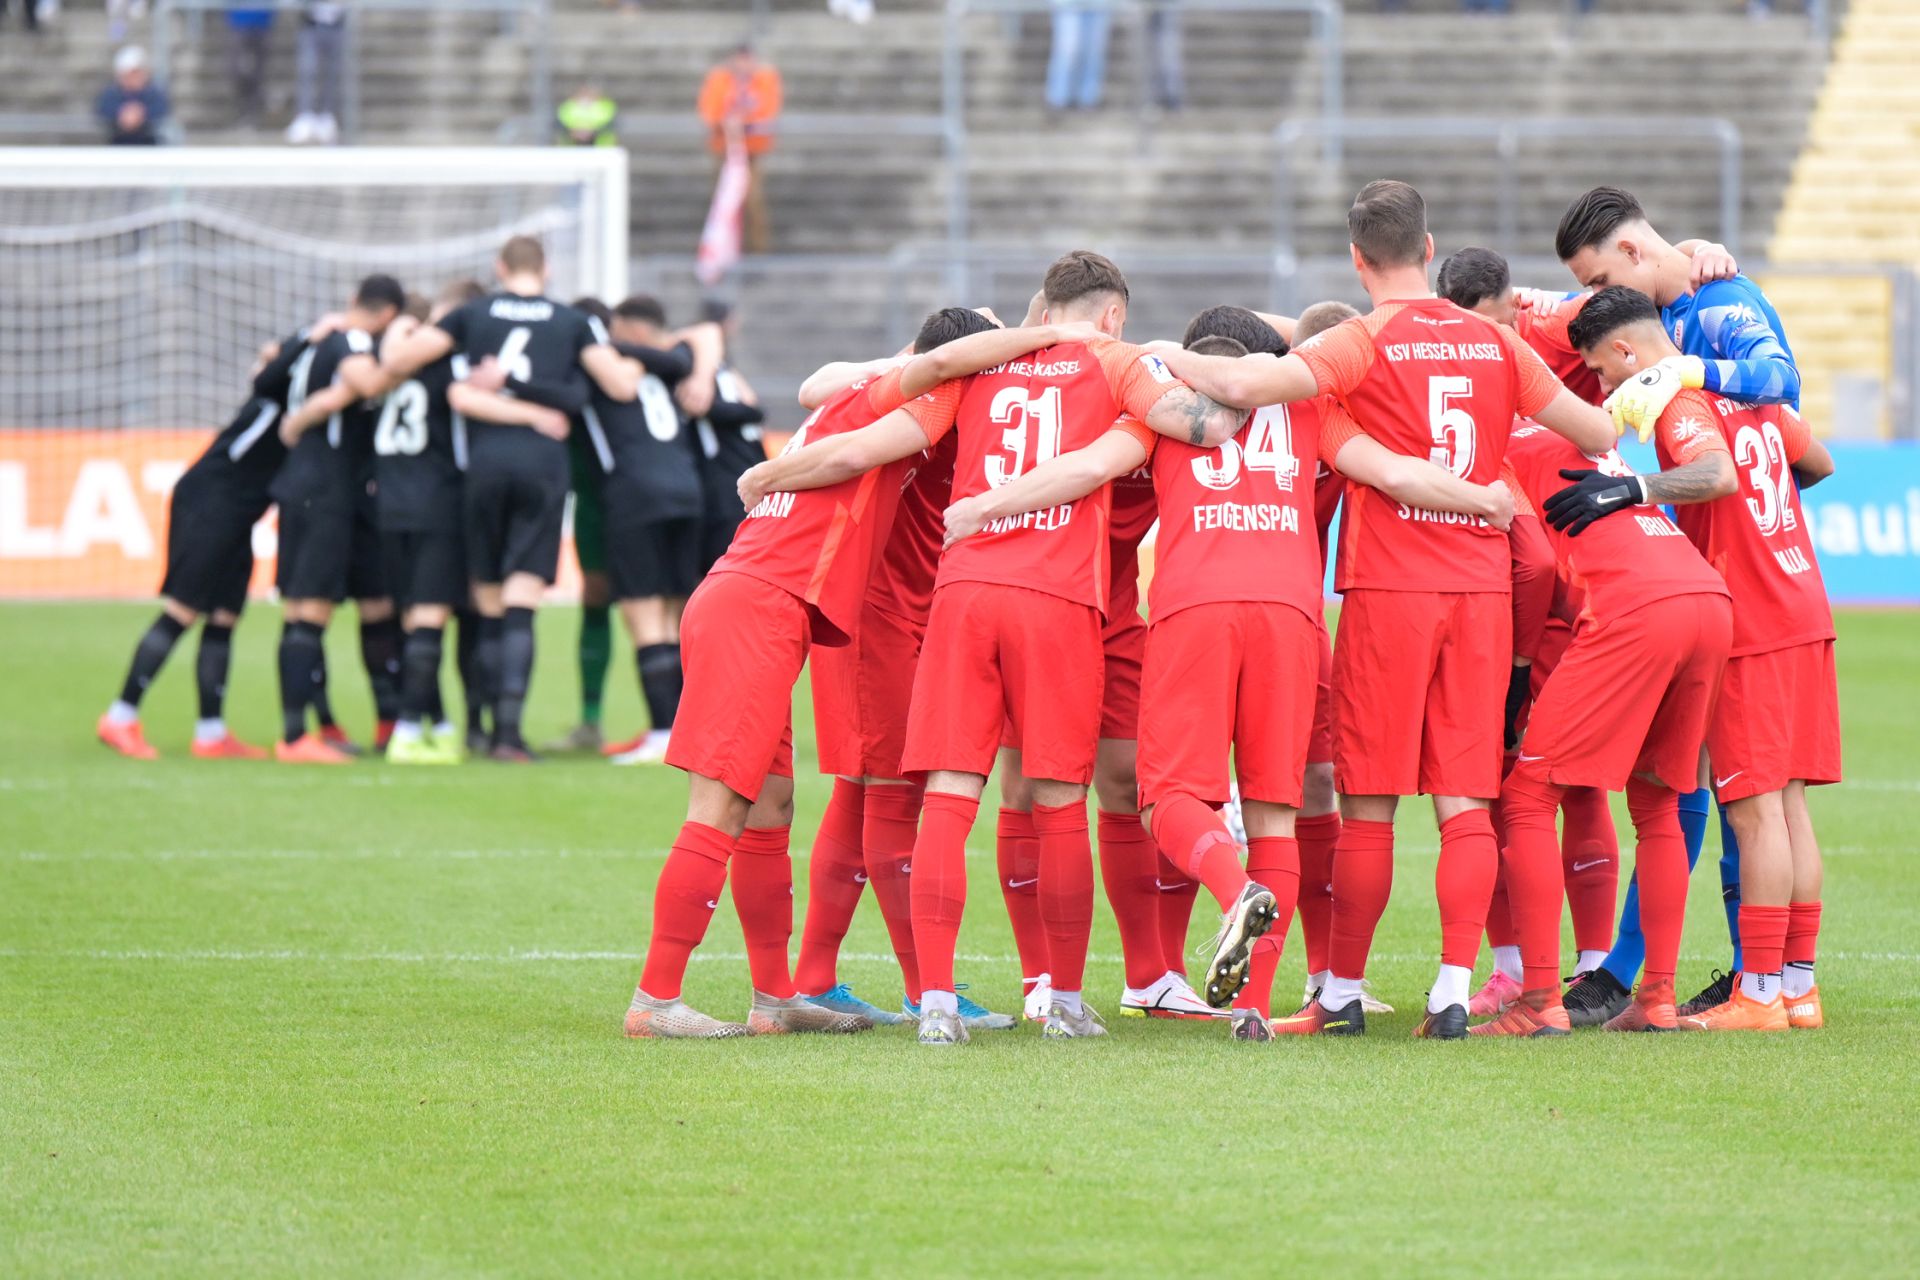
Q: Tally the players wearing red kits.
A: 10